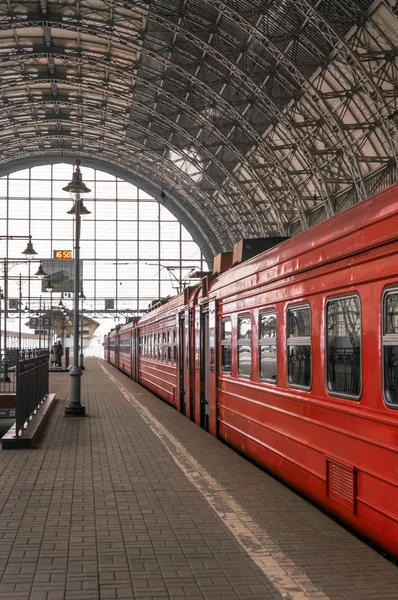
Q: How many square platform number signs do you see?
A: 4